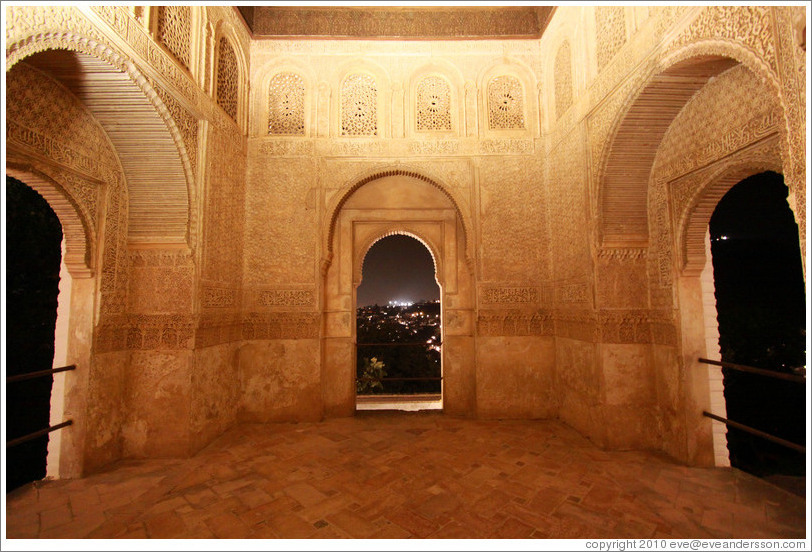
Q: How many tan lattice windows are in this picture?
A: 8